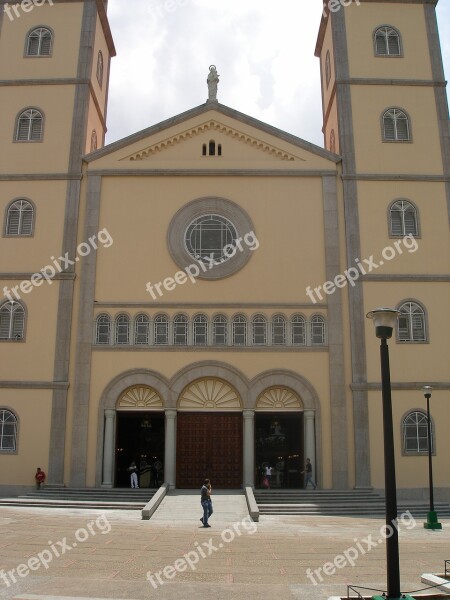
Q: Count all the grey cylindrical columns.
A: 4